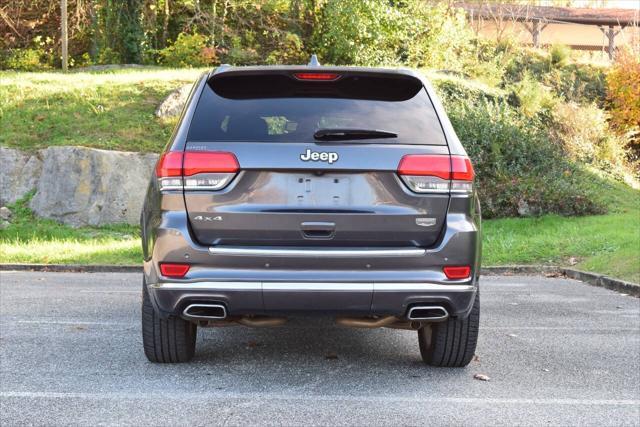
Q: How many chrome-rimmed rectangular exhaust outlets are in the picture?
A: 2